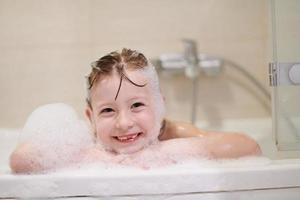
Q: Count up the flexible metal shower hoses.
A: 1